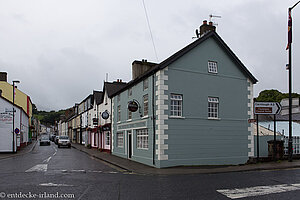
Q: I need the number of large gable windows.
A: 2